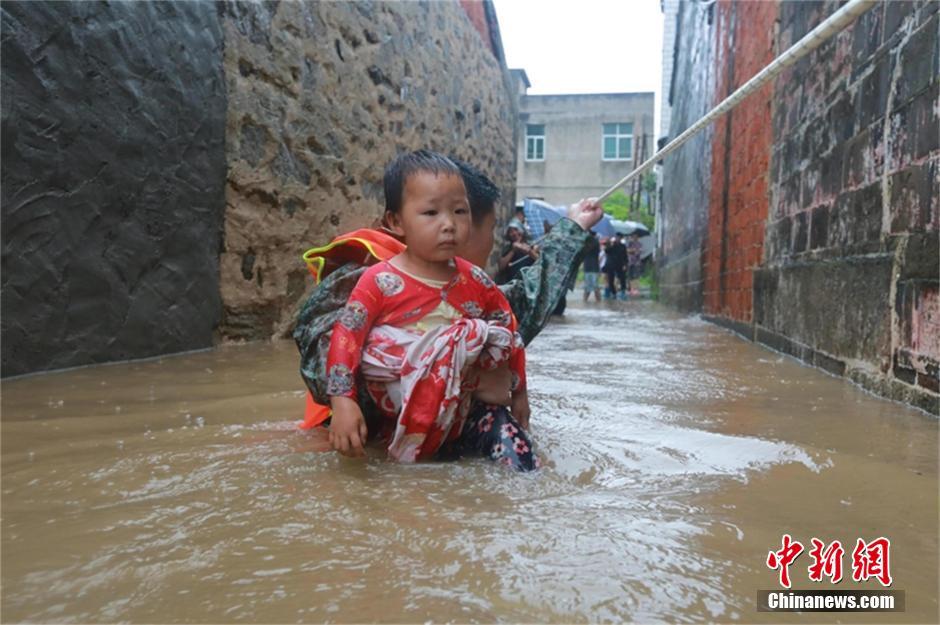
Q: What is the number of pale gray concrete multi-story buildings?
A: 1